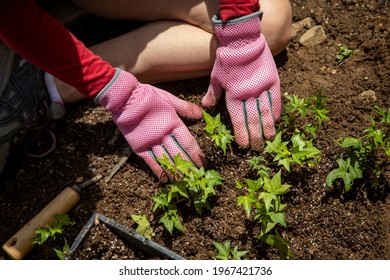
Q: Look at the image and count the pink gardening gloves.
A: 2